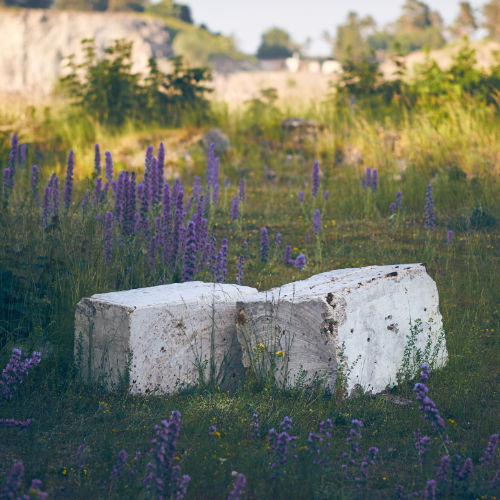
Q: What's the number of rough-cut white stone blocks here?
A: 2